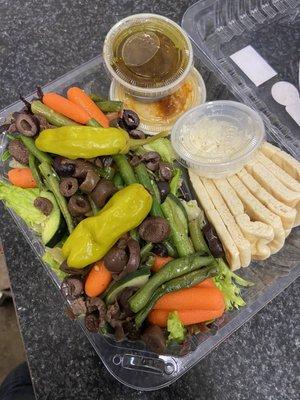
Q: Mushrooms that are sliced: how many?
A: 0